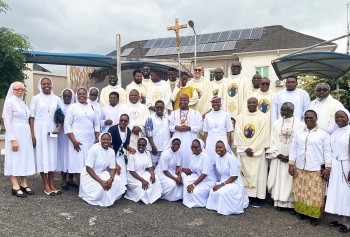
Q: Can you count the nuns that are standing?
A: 7